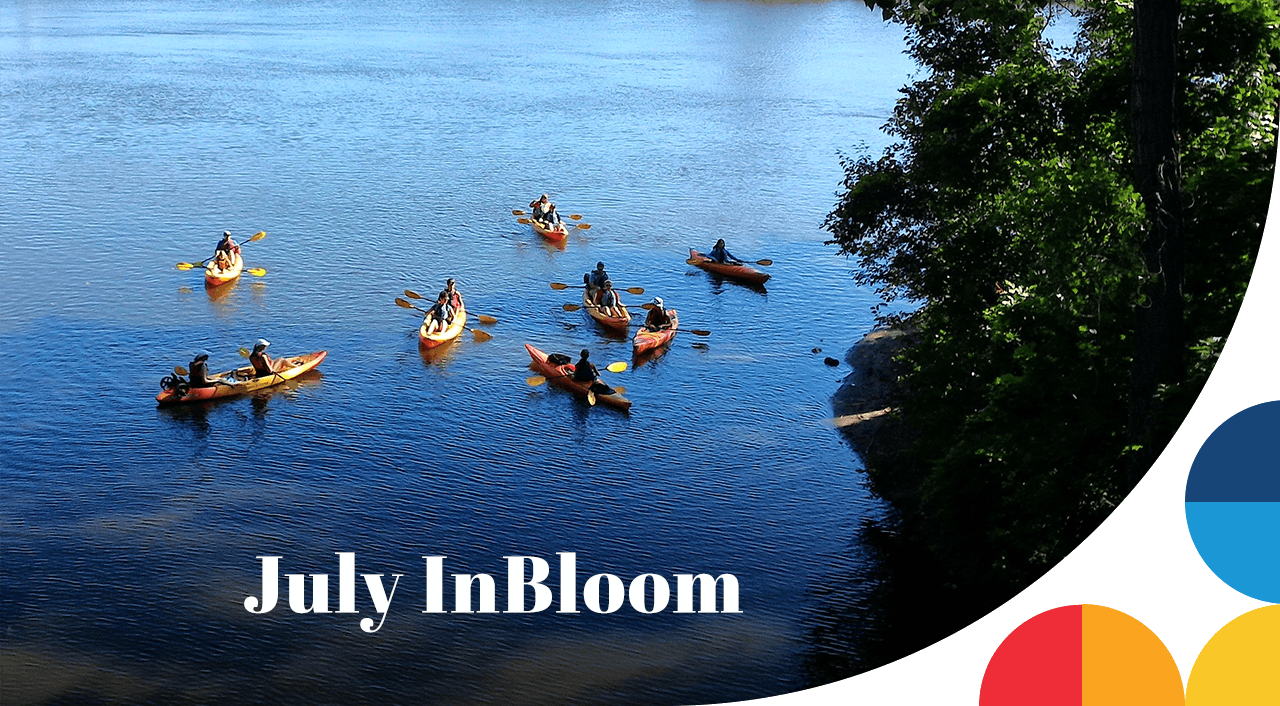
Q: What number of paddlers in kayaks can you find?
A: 13